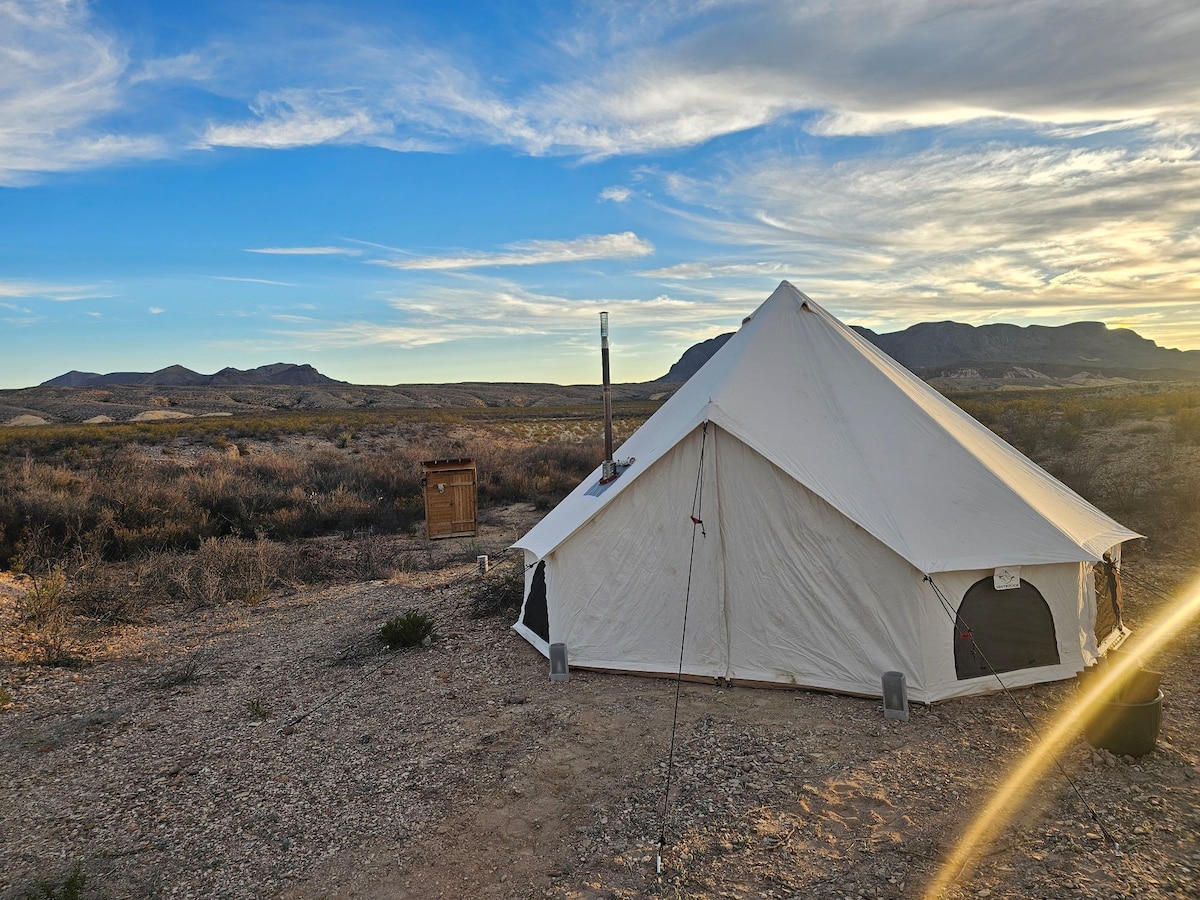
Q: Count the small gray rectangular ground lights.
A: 2